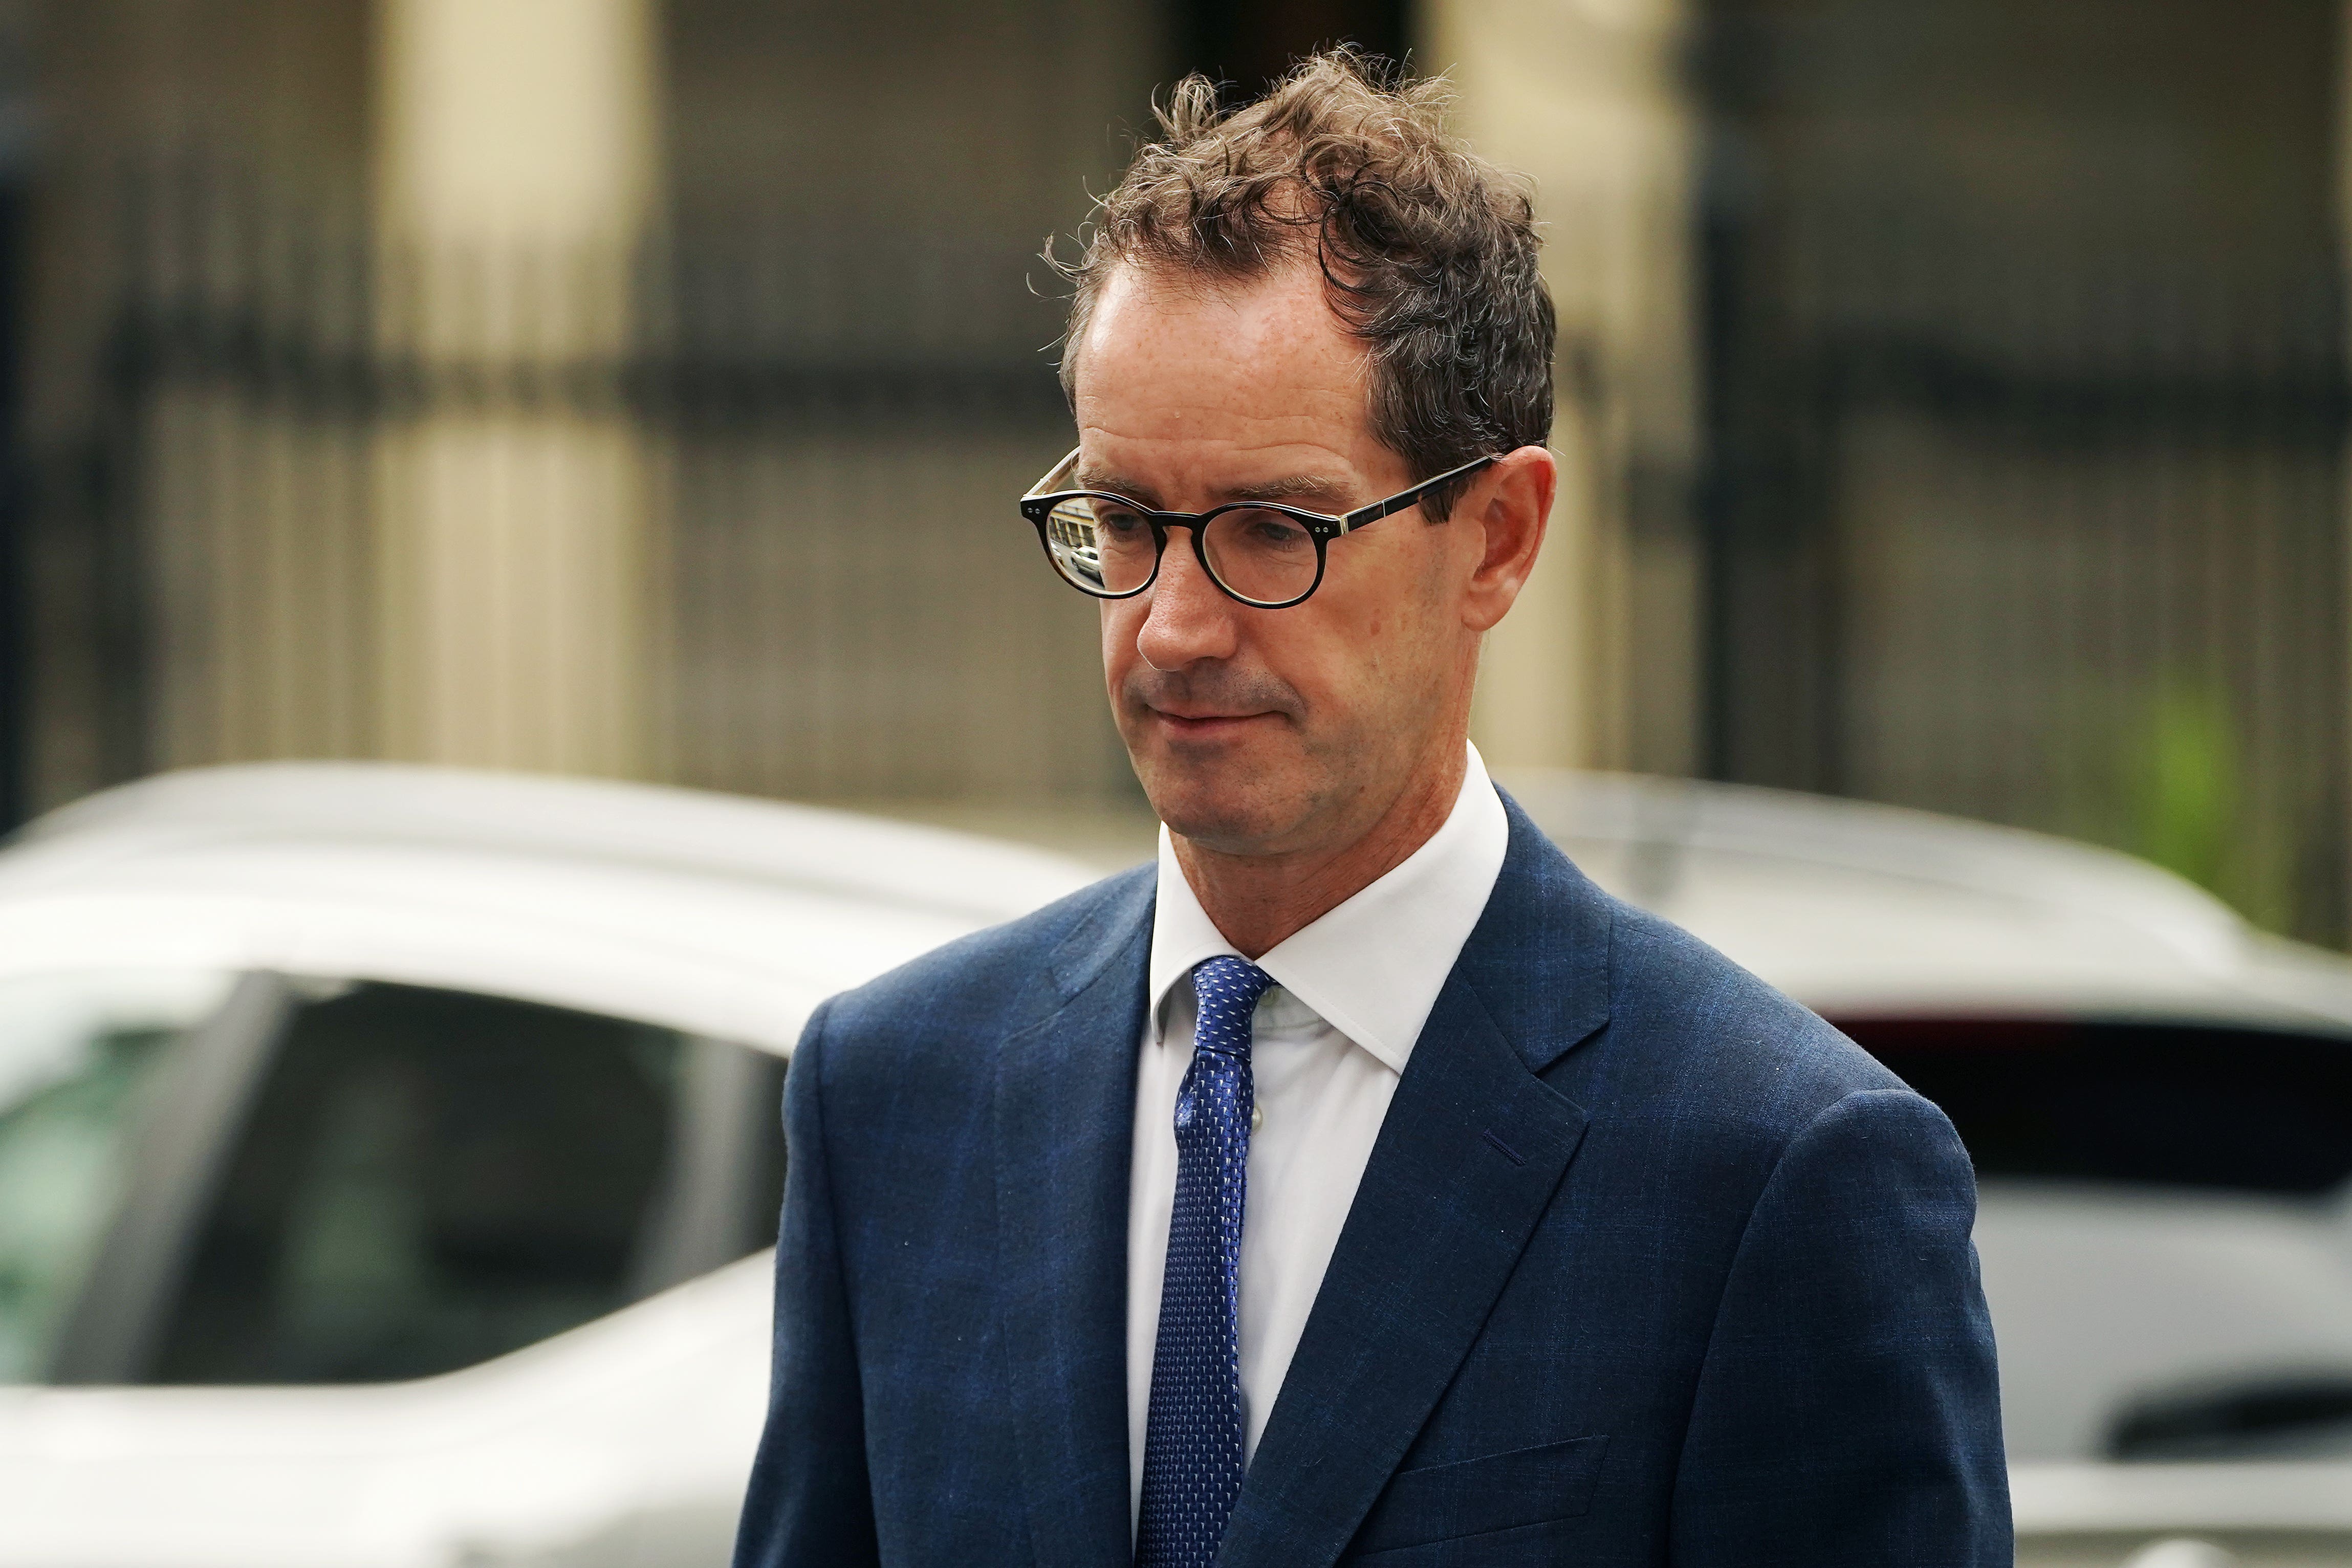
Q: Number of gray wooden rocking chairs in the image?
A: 0